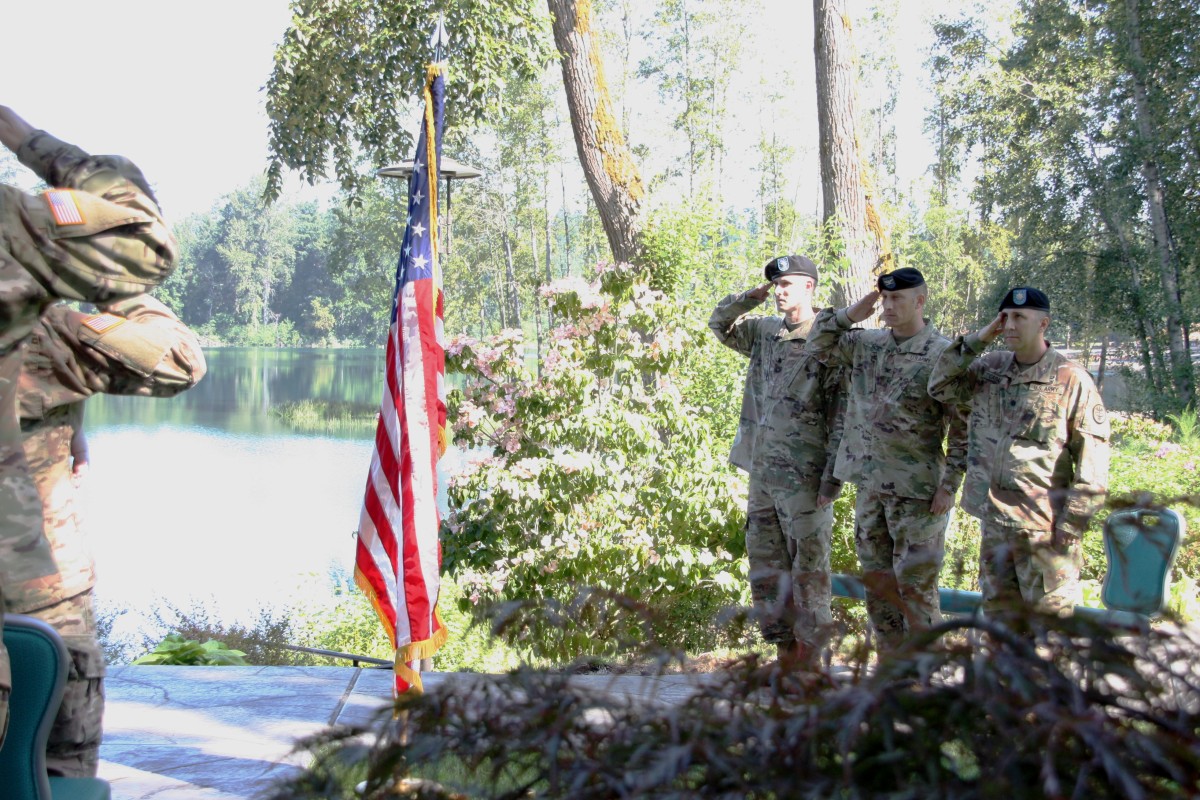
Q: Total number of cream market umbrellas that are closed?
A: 0